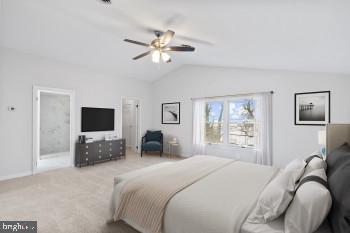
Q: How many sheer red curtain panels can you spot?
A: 0